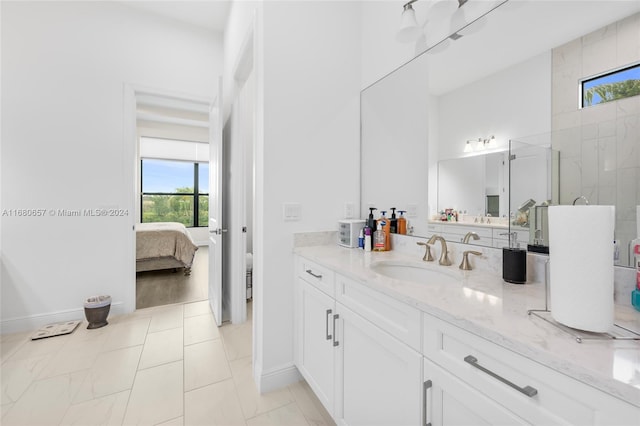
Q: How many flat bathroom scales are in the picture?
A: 1